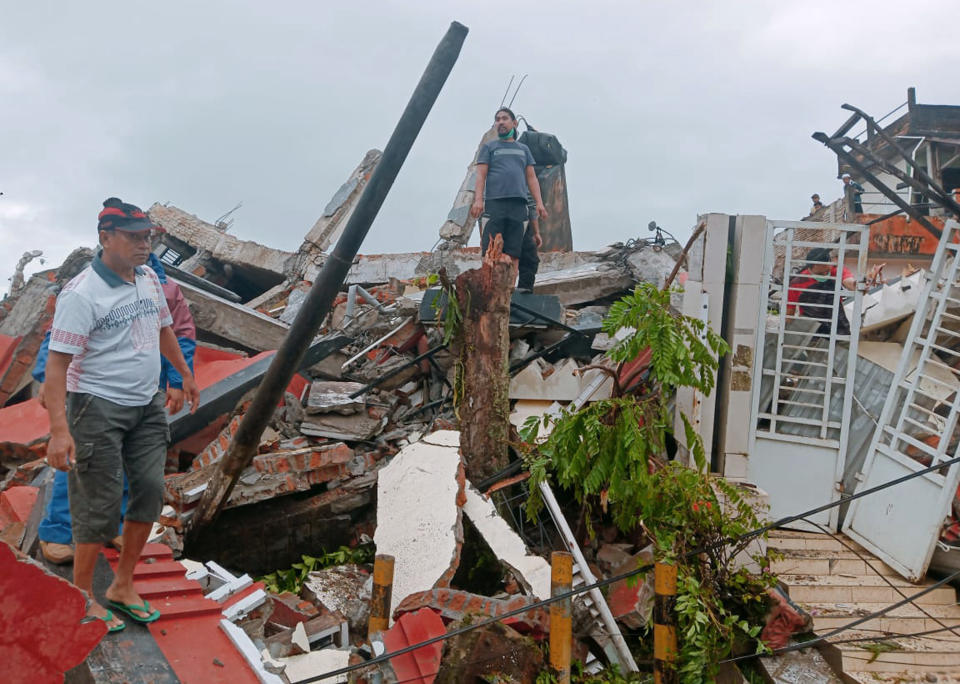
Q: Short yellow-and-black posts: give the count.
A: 3